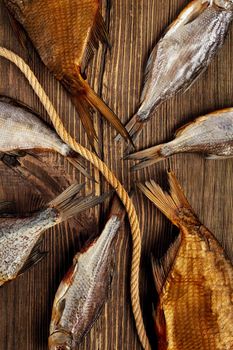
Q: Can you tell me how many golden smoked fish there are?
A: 2